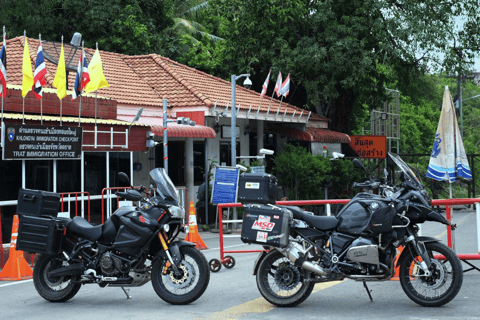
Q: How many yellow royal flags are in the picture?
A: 3